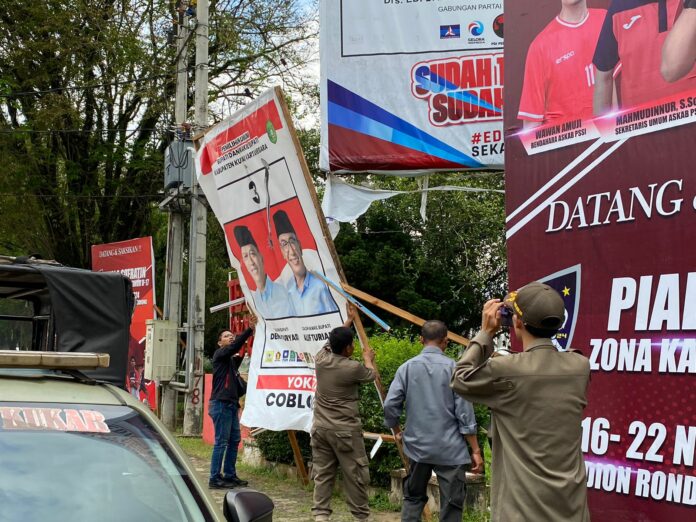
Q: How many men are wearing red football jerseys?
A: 2